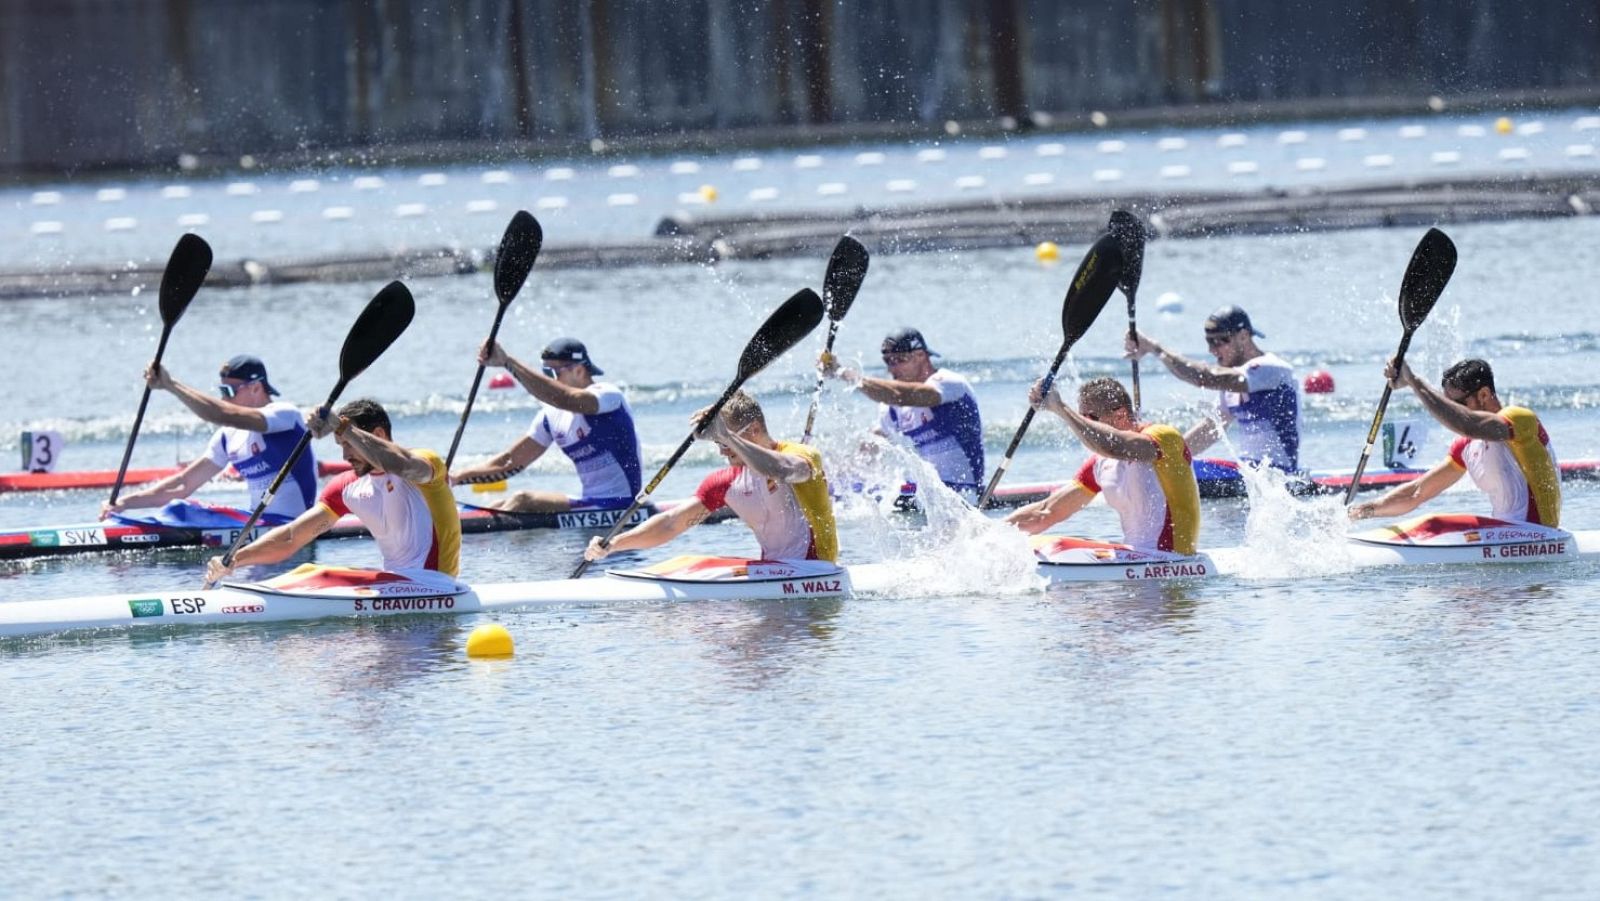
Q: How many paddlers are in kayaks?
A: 8